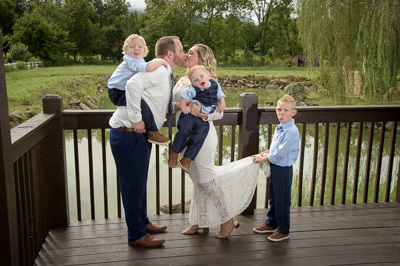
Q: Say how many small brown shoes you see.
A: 5